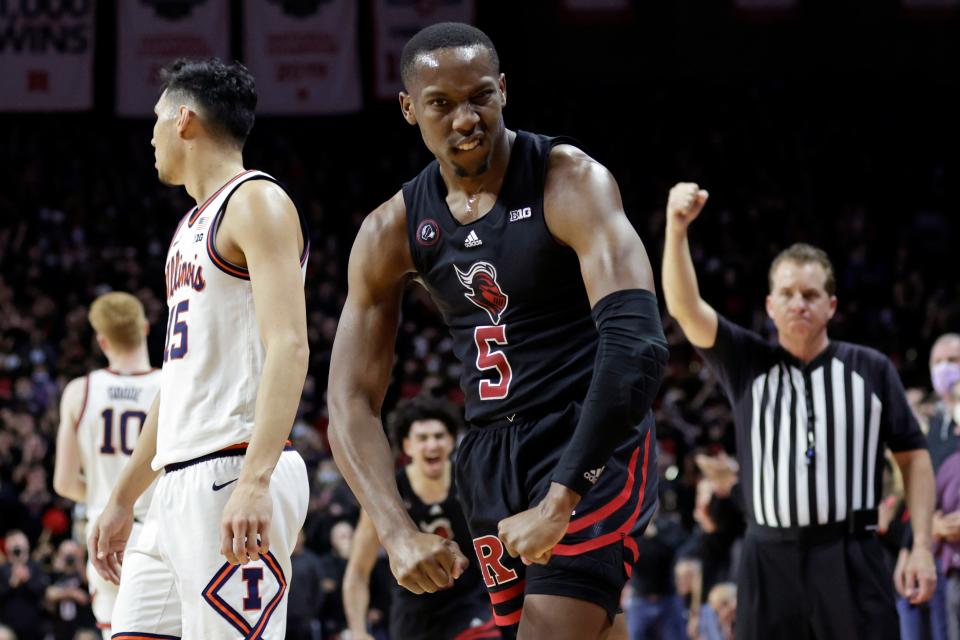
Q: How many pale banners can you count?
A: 4